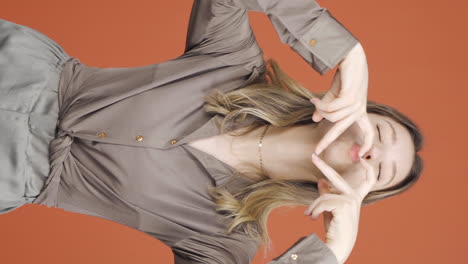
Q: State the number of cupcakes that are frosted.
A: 0